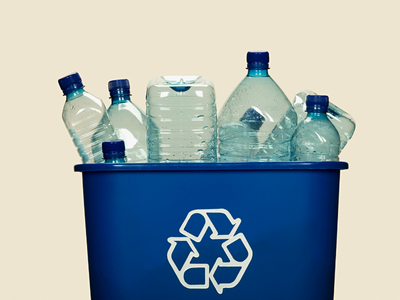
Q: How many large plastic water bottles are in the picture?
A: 2